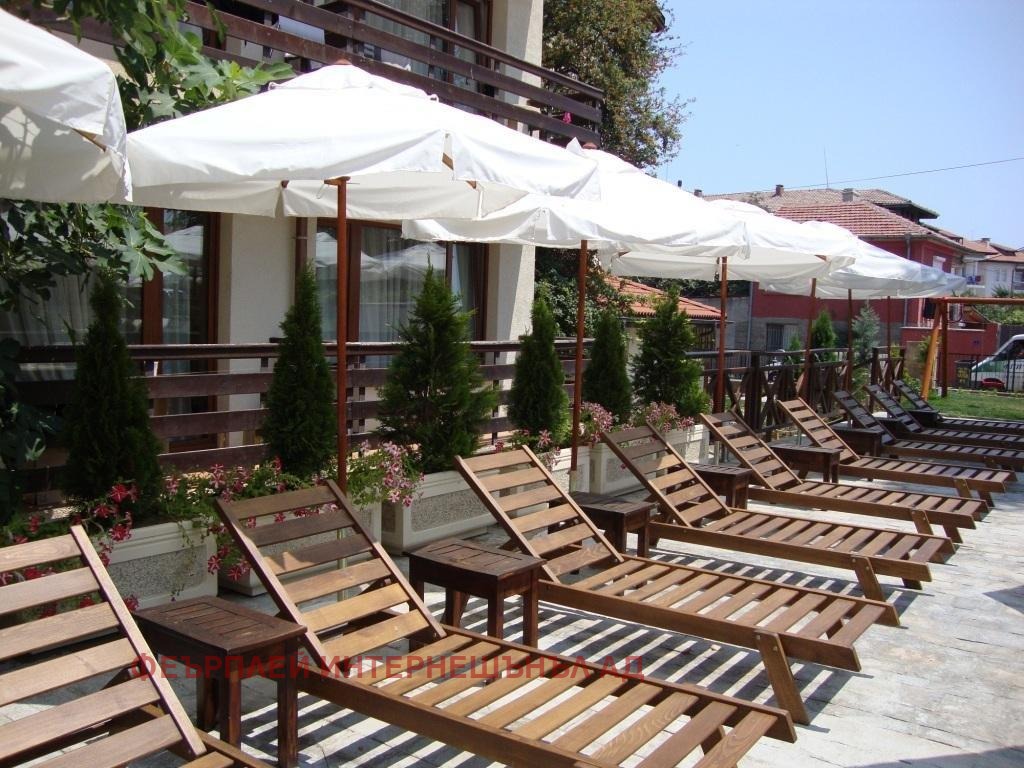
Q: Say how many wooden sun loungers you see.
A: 9